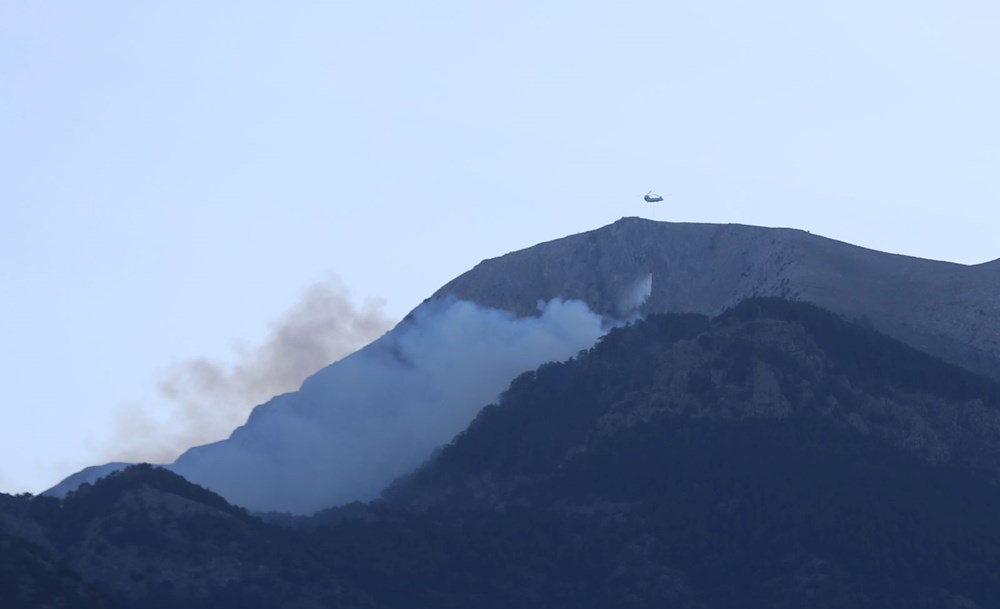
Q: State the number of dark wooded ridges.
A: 2